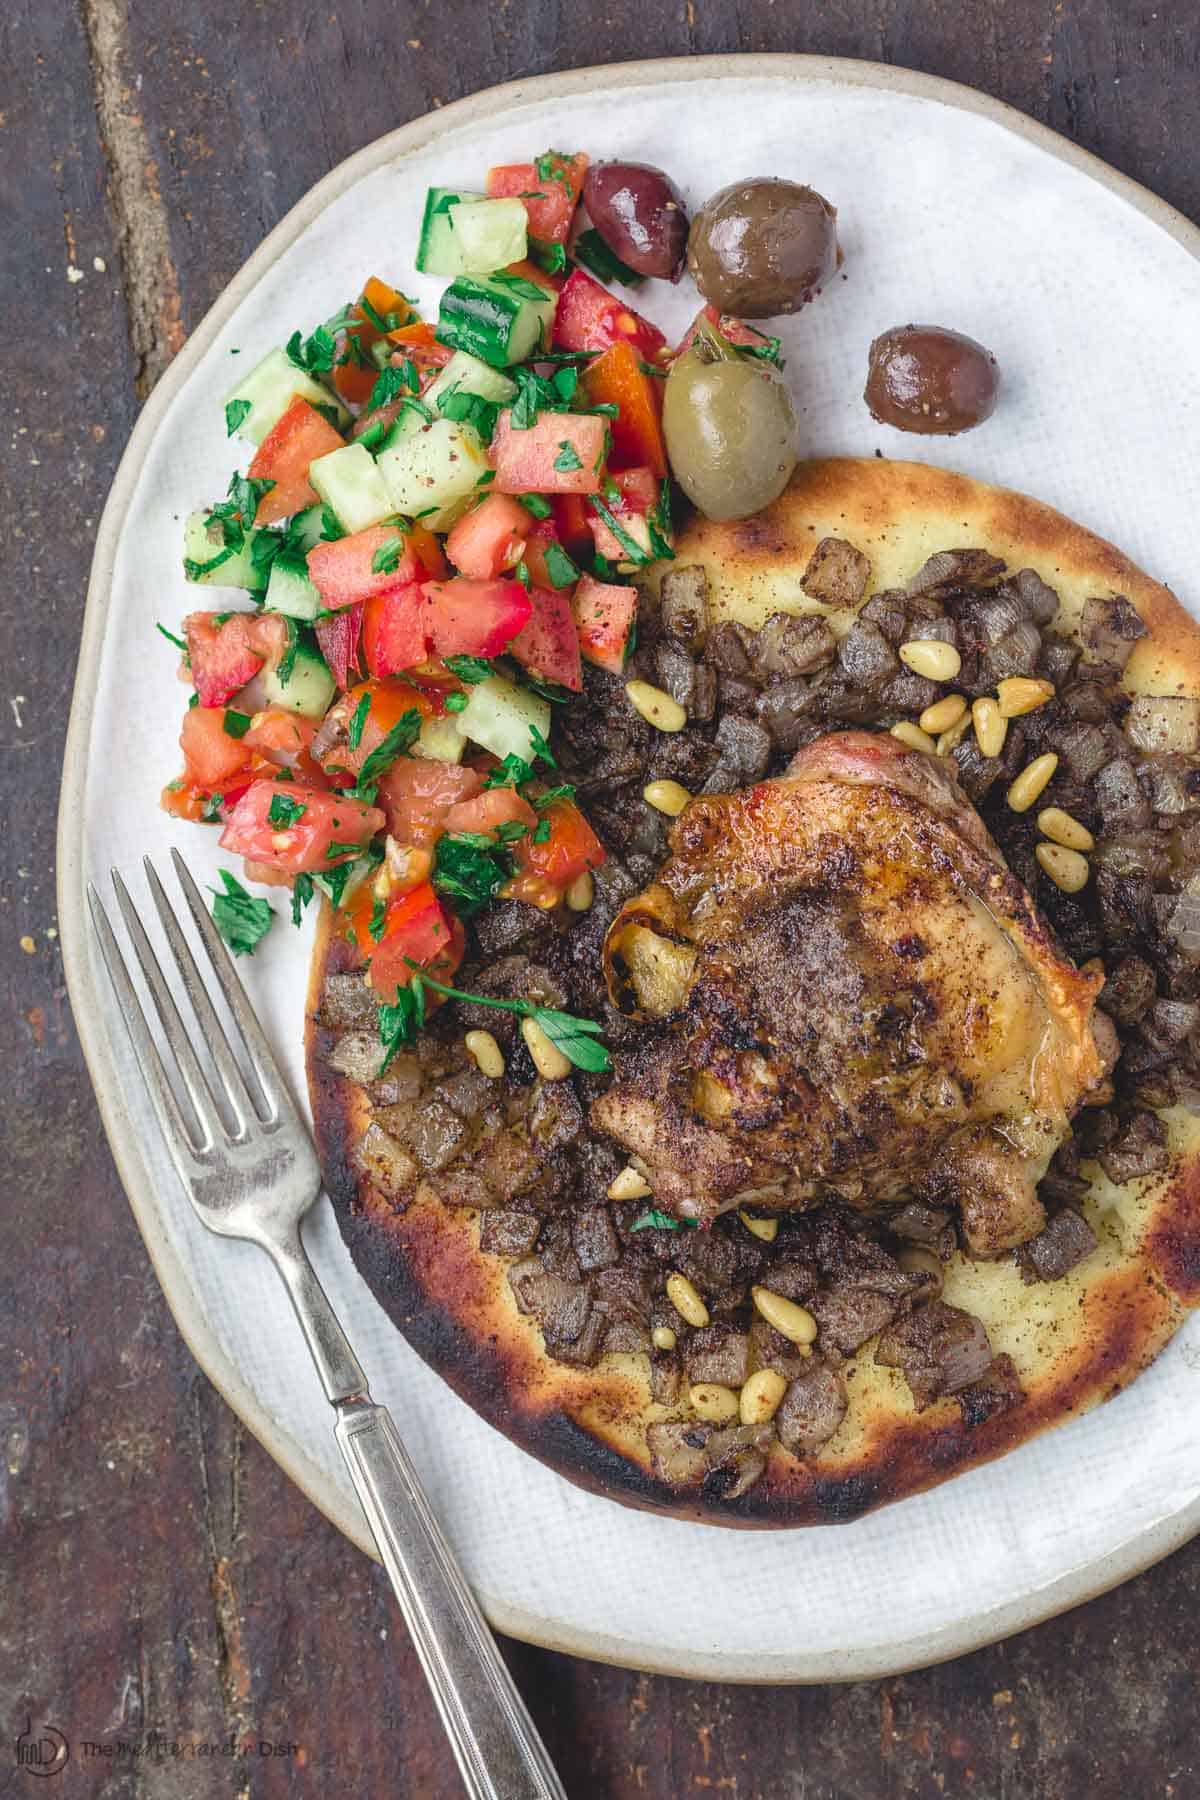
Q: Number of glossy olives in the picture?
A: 4